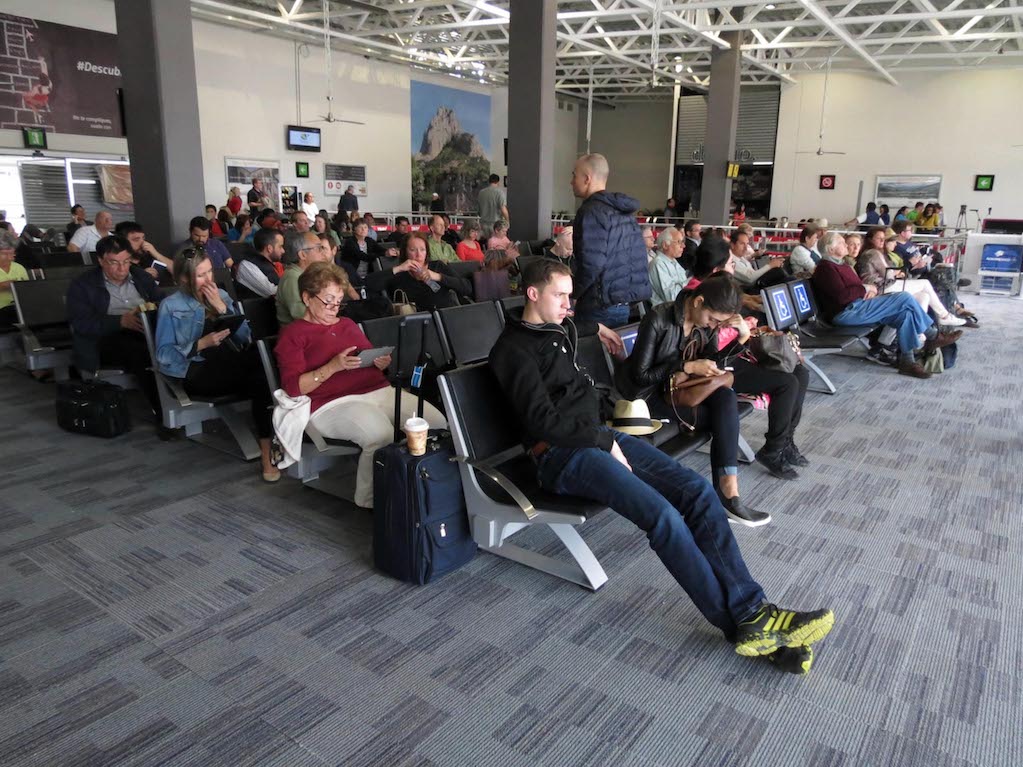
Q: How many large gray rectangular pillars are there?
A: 3